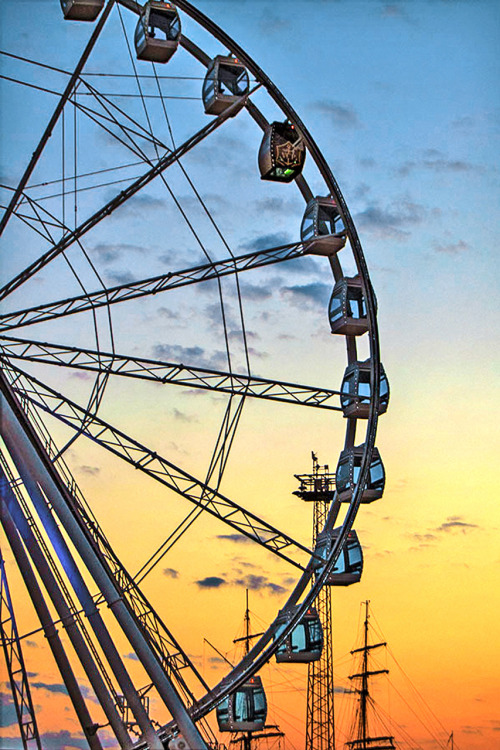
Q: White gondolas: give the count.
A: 10